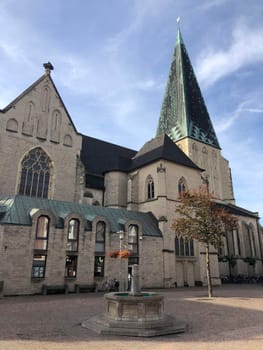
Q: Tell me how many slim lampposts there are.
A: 1